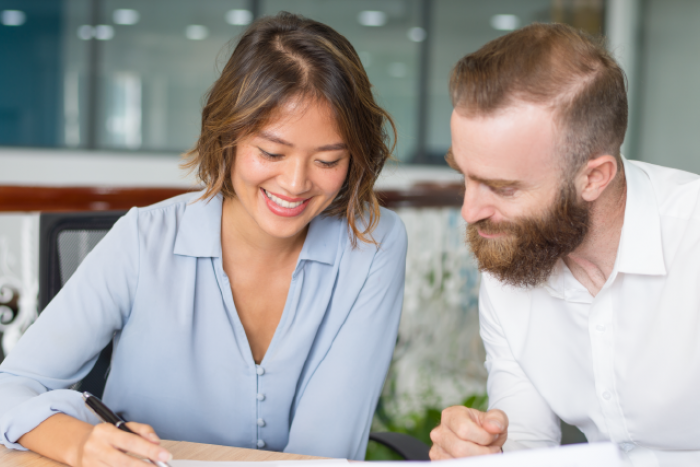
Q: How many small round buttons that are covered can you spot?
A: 4